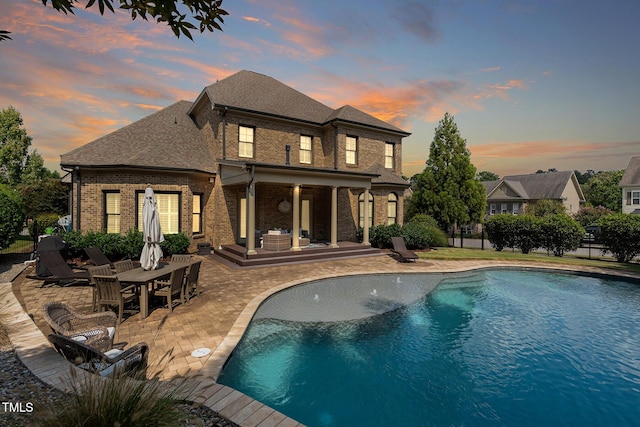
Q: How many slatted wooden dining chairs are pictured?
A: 6